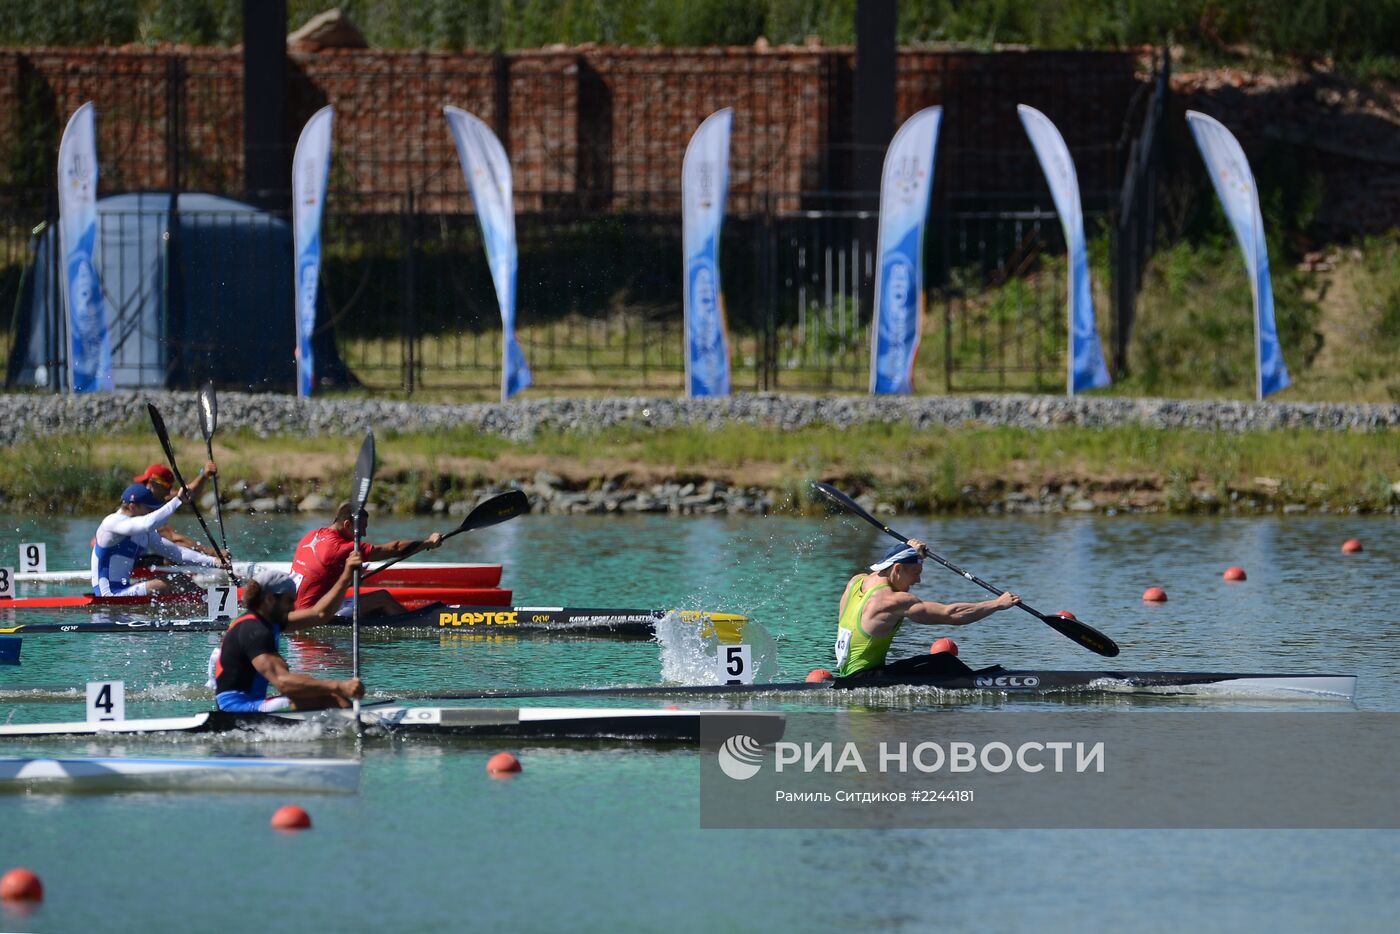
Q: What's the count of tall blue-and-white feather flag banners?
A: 7